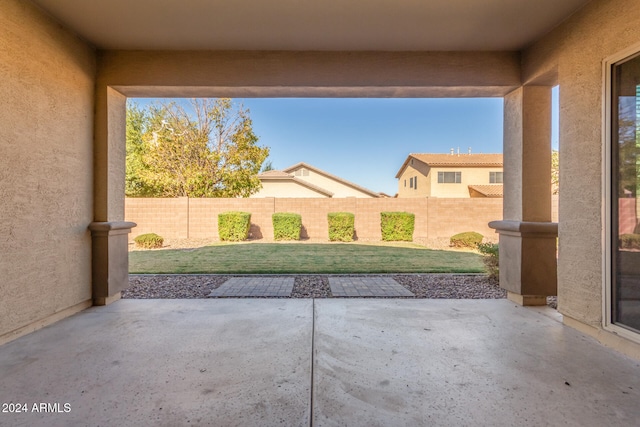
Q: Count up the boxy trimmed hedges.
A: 4